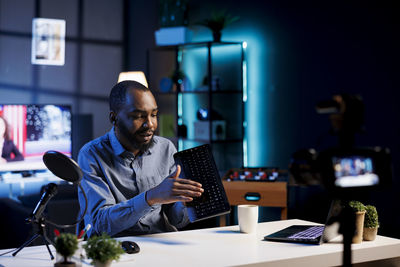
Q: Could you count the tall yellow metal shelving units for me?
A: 0